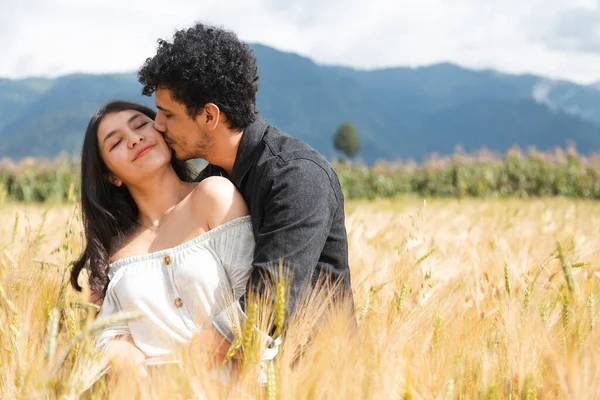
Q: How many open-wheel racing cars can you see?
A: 0